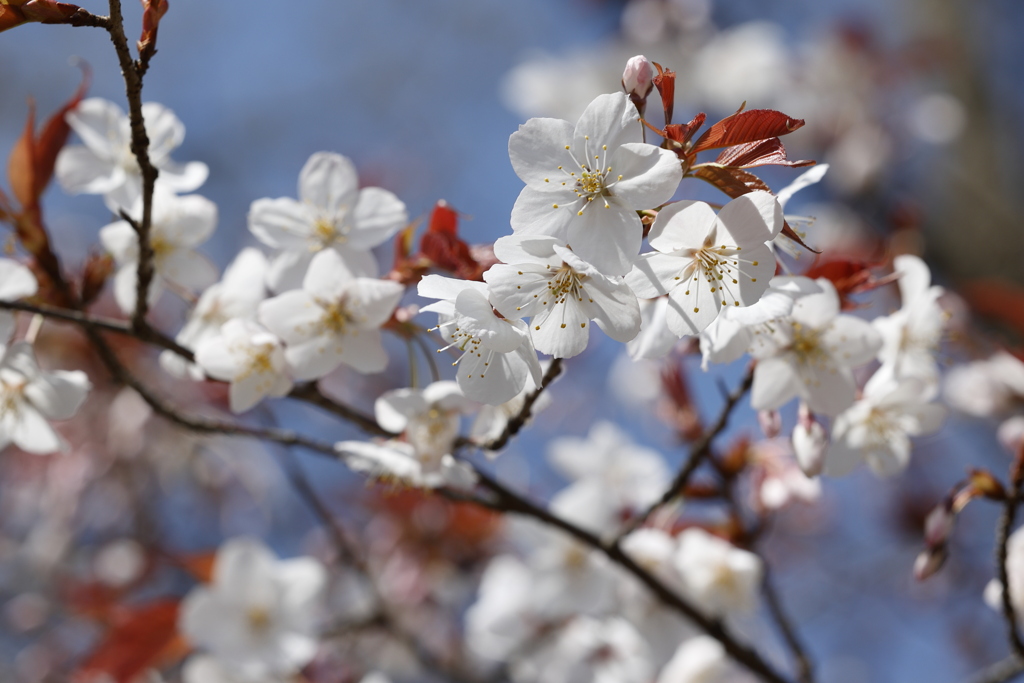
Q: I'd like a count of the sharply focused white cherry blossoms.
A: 4